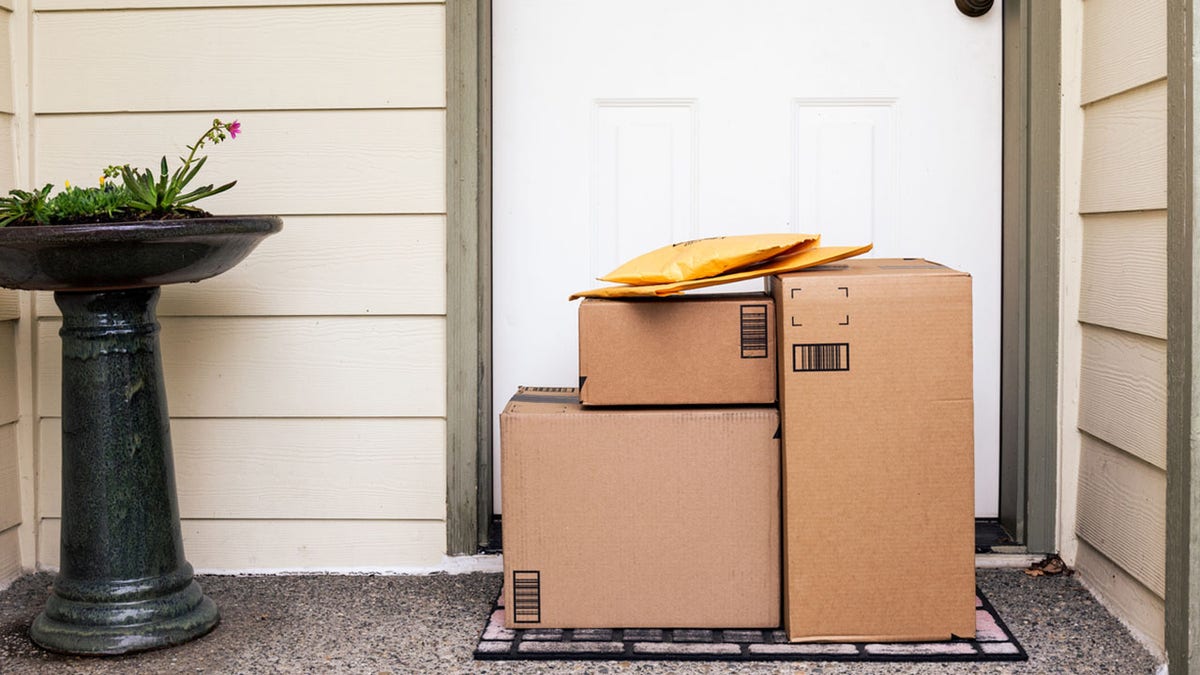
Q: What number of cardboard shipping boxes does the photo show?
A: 3